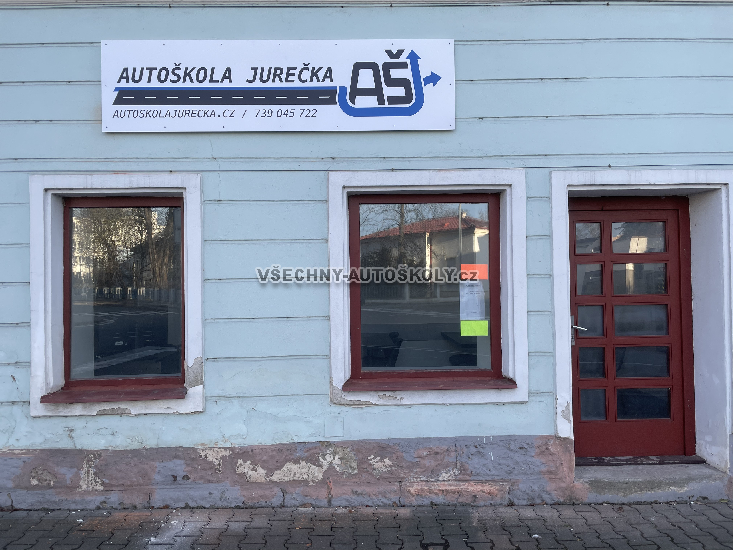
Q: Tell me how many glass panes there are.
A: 12